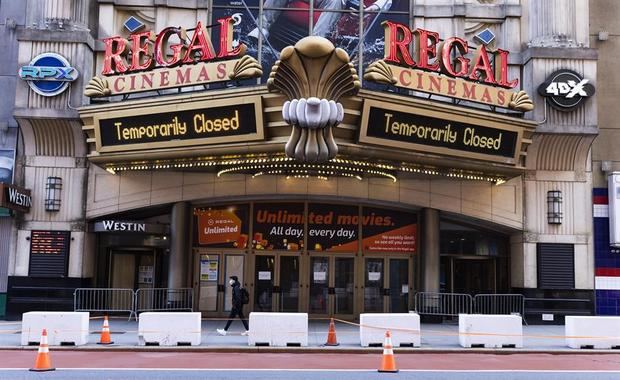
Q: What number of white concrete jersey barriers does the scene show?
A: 6